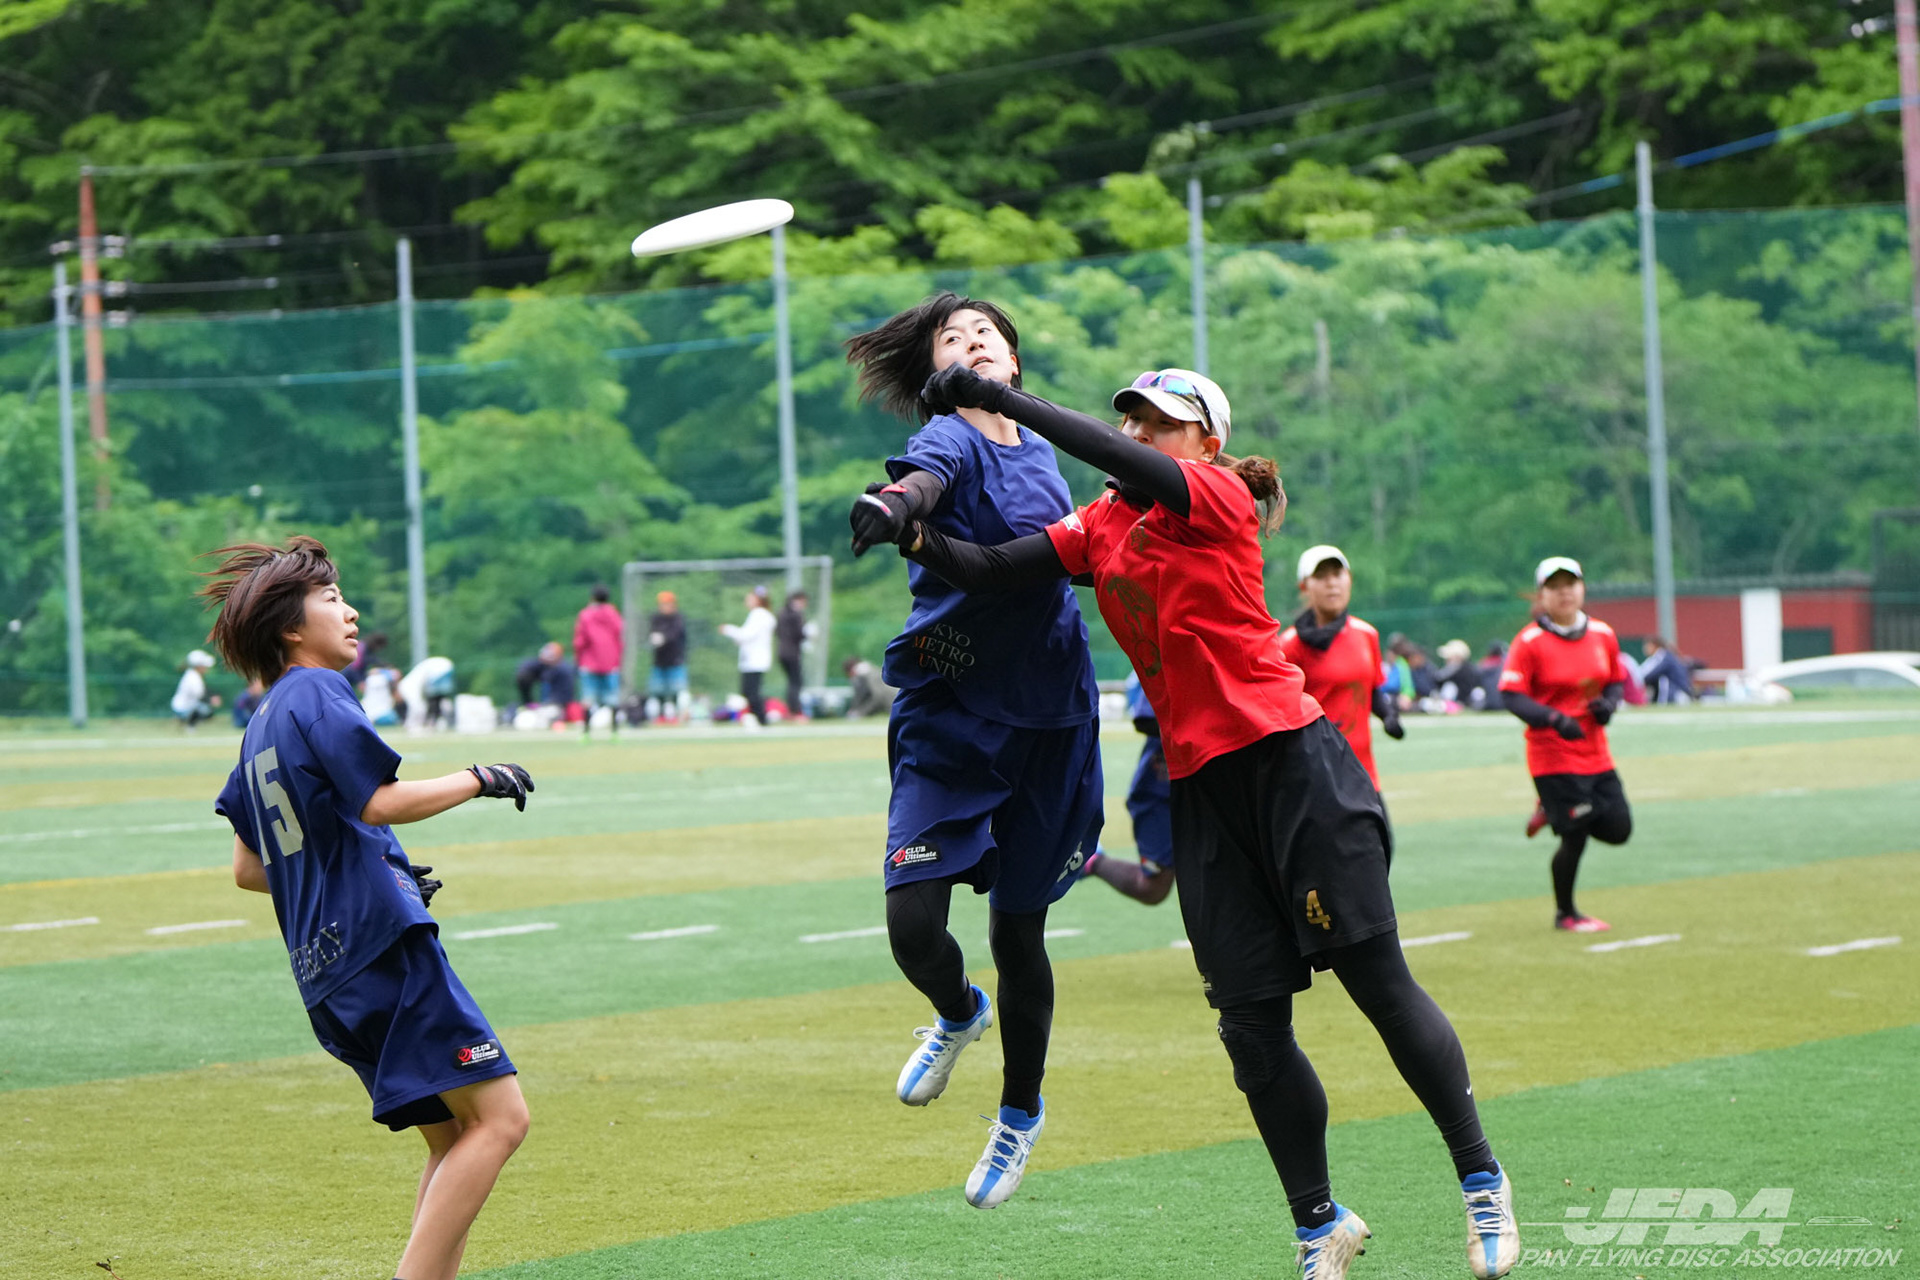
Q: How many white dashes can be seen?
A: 10